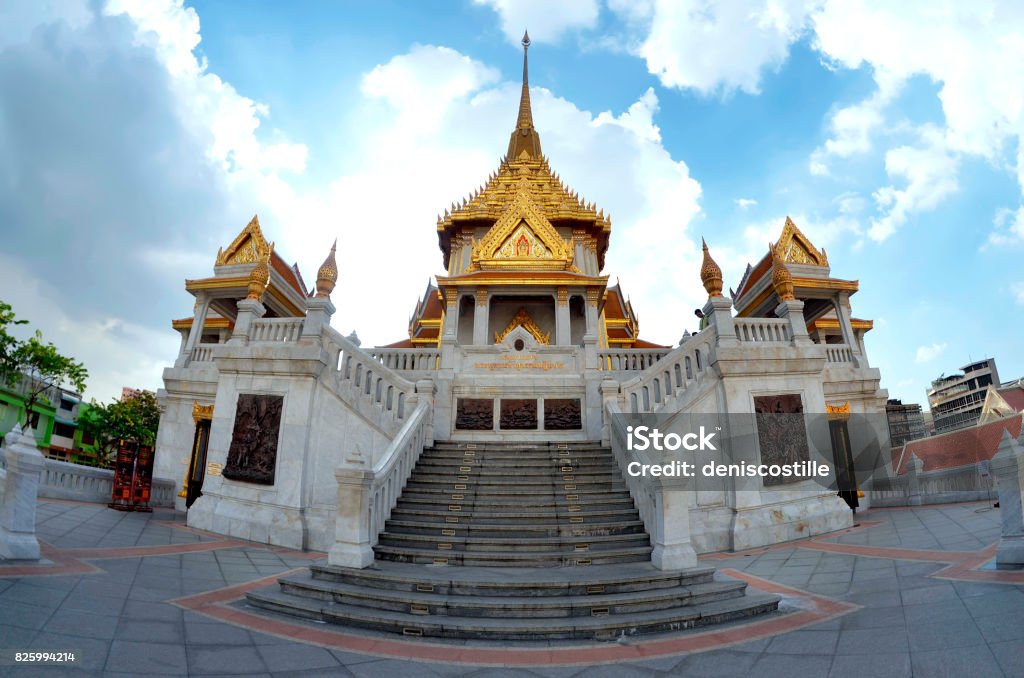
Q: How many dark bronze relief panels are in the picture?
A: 5